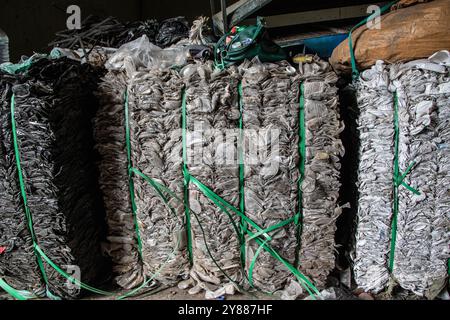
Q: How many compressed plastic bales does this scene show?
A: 3